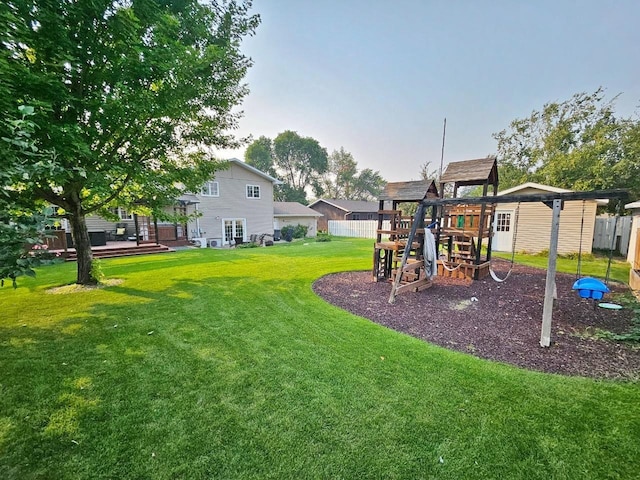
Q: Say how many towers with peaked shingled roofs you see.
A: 2